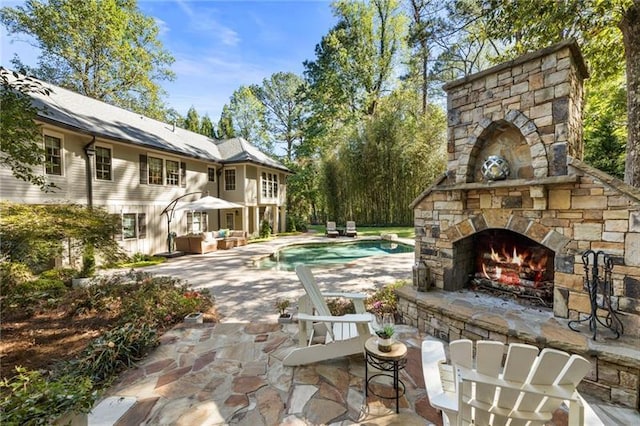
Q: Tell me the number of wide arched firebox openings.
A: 1